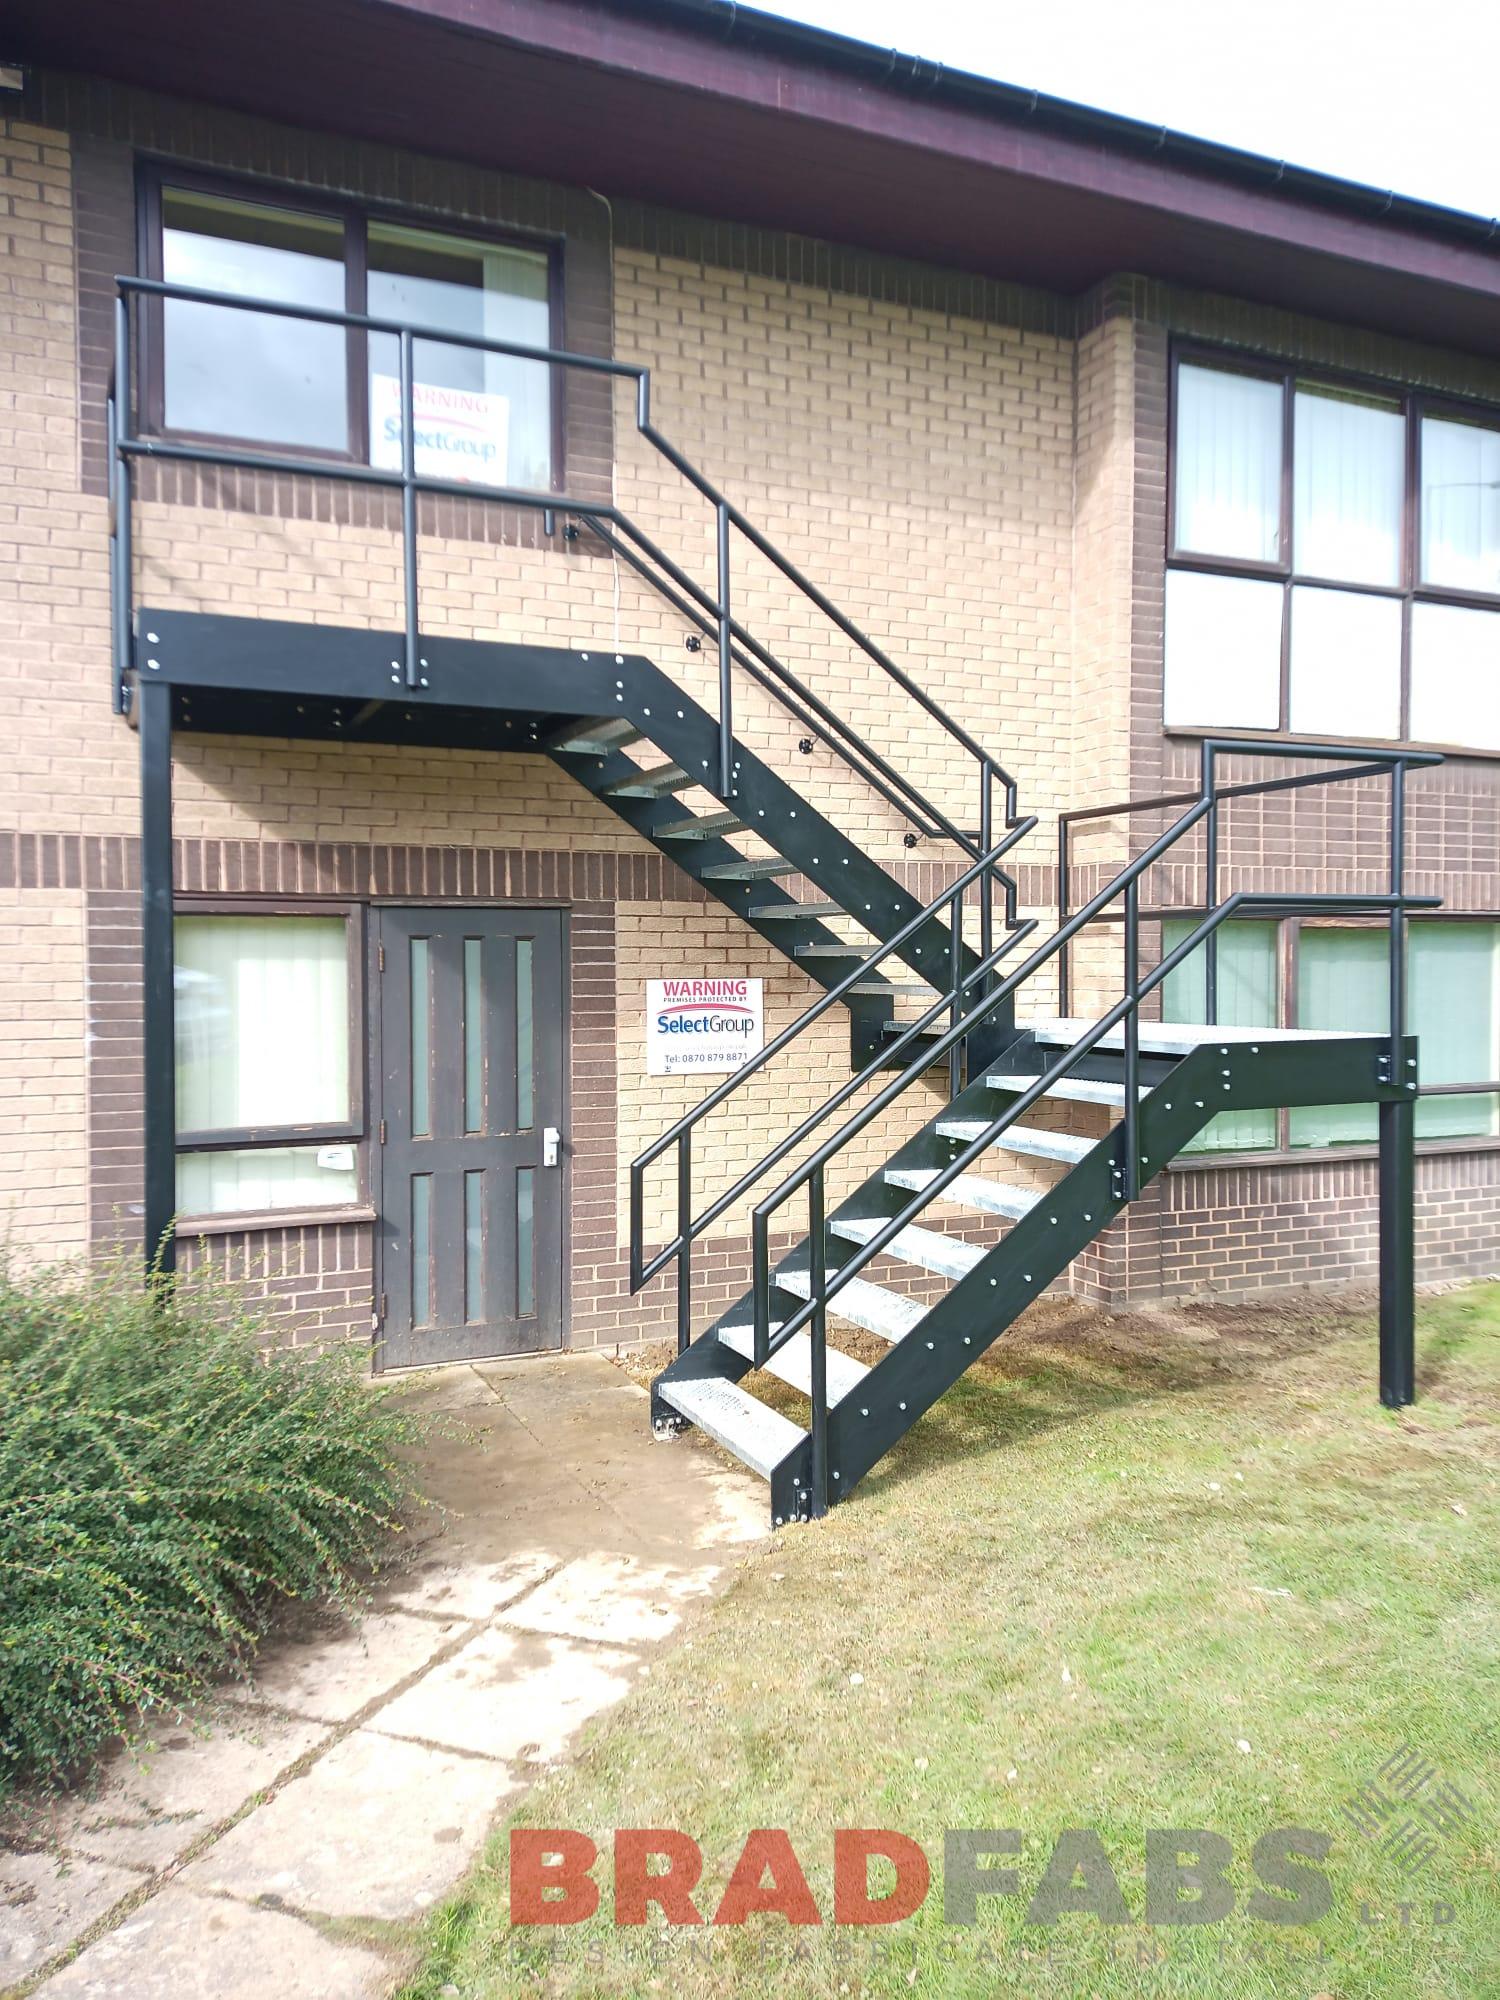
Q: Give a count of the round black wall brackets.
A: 4